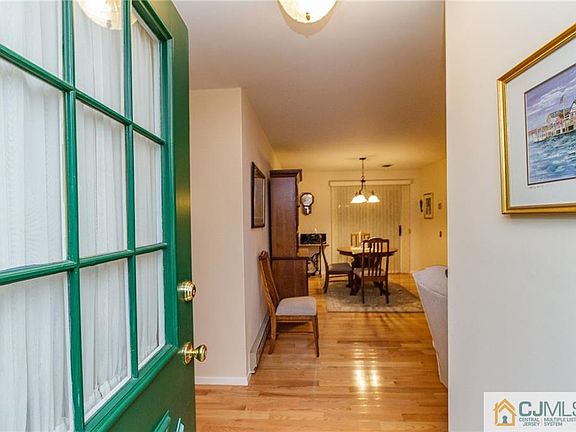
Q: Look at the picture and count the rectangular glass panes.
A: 9